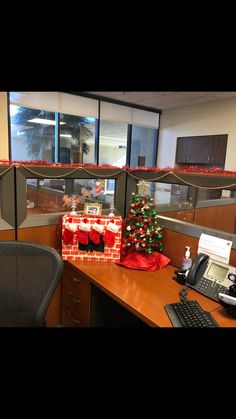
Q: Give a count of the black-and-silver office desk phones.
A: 1